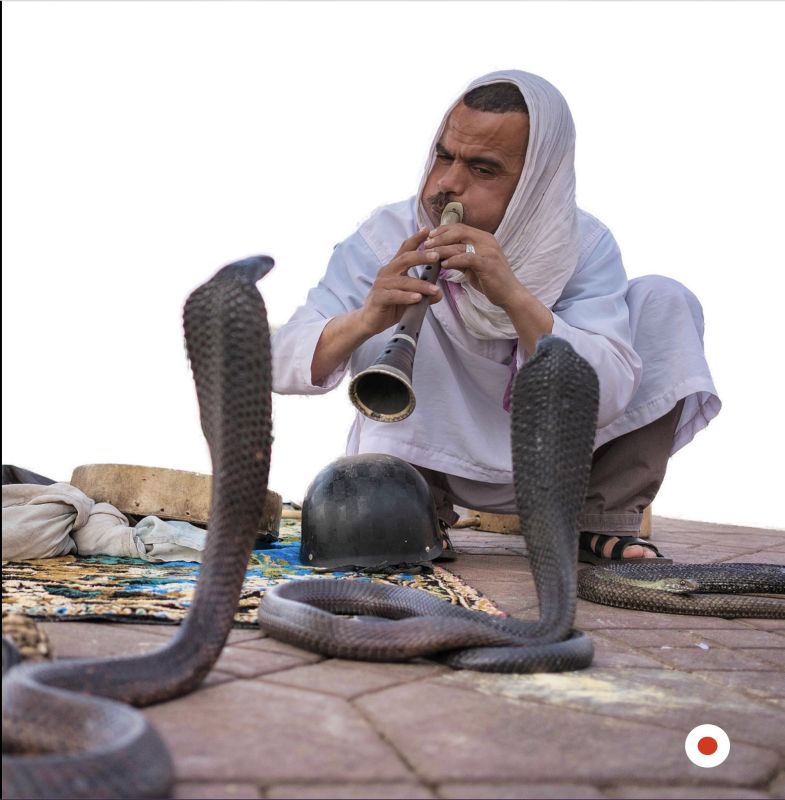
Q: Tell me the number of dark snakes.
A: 3